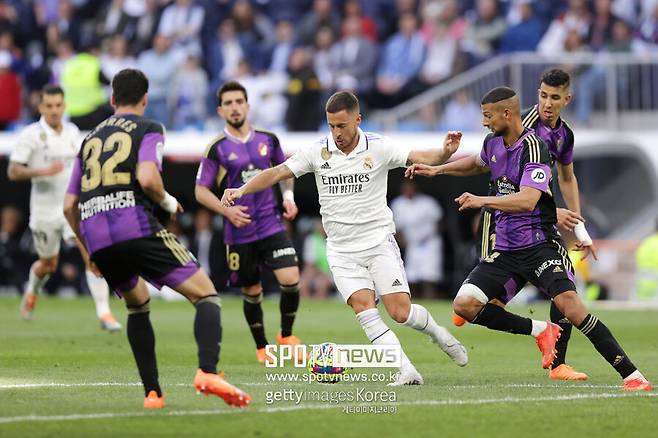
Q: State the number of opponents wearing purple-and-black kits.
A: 4